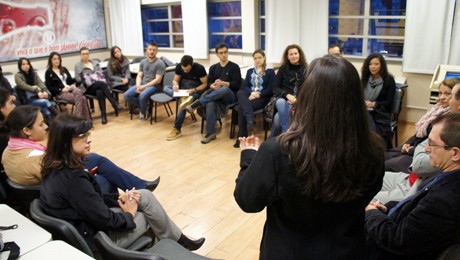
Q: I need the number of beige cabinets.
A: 1